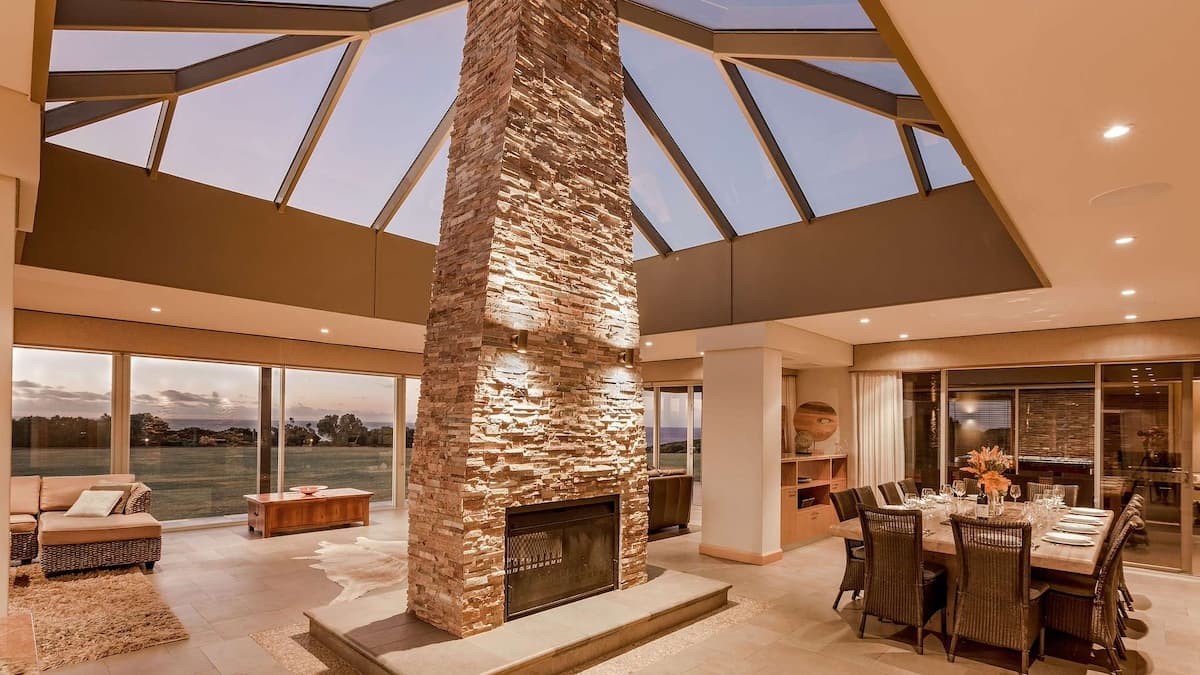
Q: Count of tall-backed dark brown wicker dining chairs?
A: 12